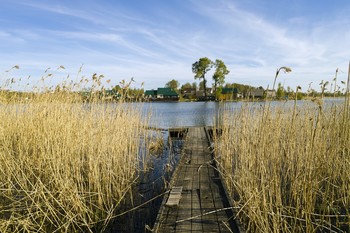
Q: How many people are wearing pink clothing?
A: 0